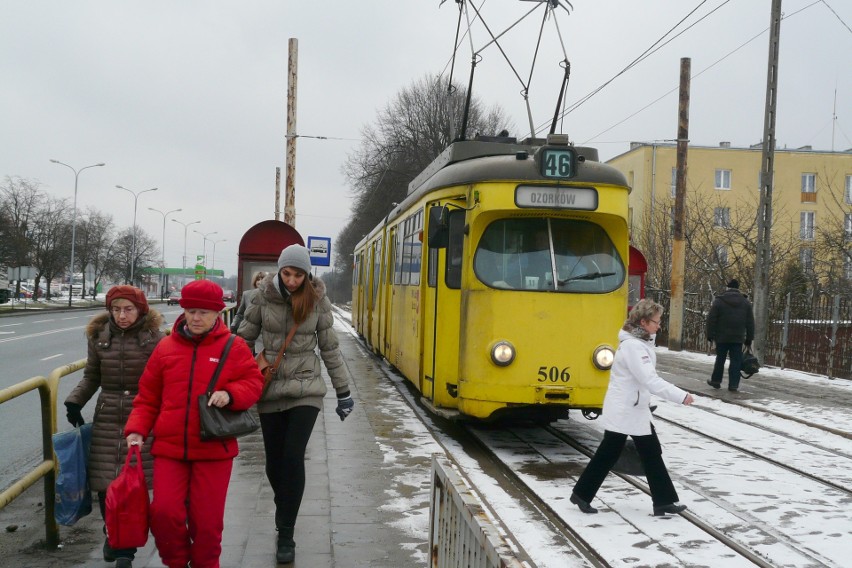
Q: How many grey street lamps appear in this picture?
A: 6